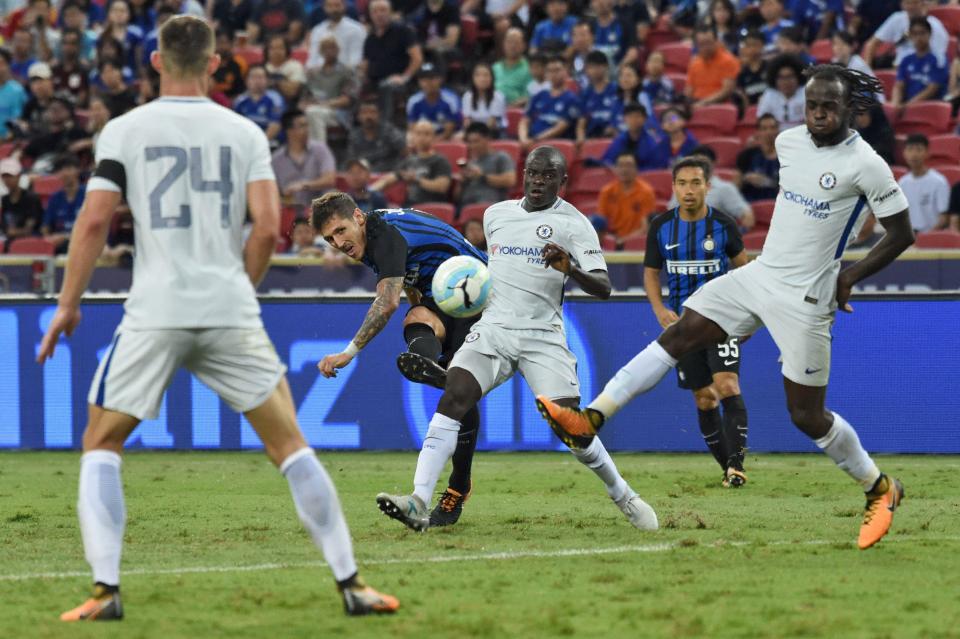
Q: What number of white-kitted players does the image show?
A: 3